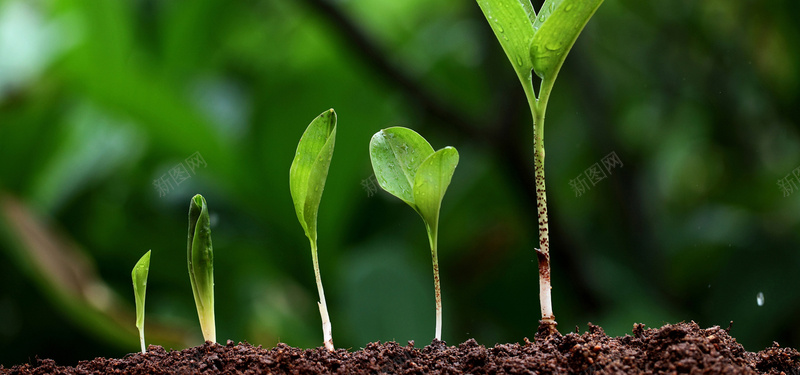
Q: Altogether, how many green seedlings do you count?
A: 5